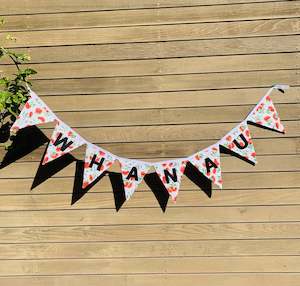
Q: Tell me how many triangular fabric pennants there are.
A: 8